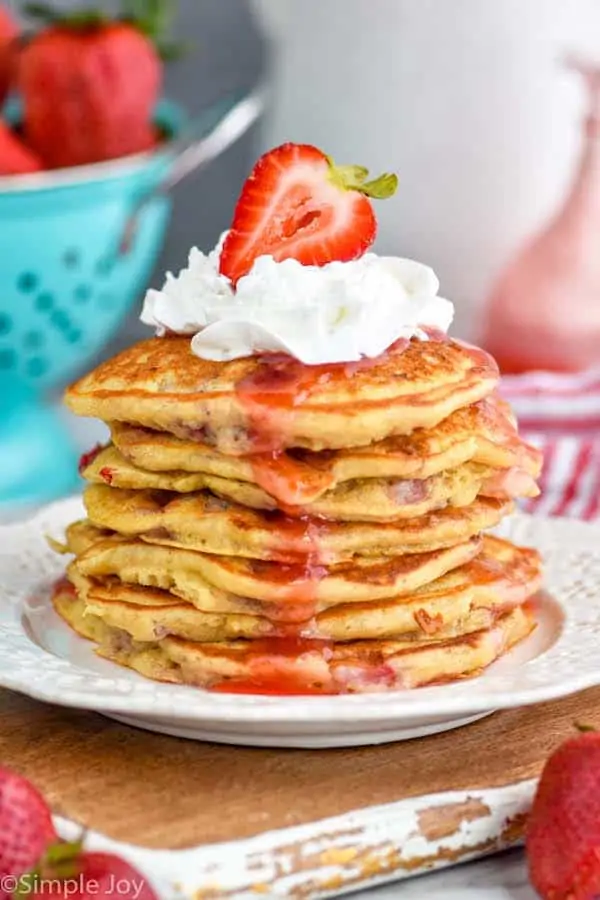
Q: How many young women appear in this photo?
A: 0